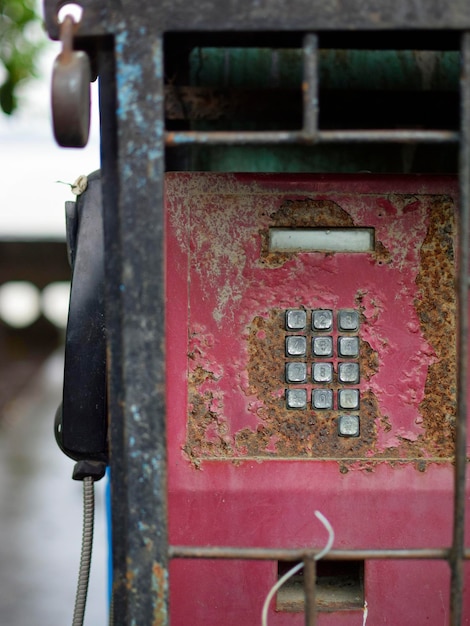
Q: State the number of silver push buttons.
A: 13